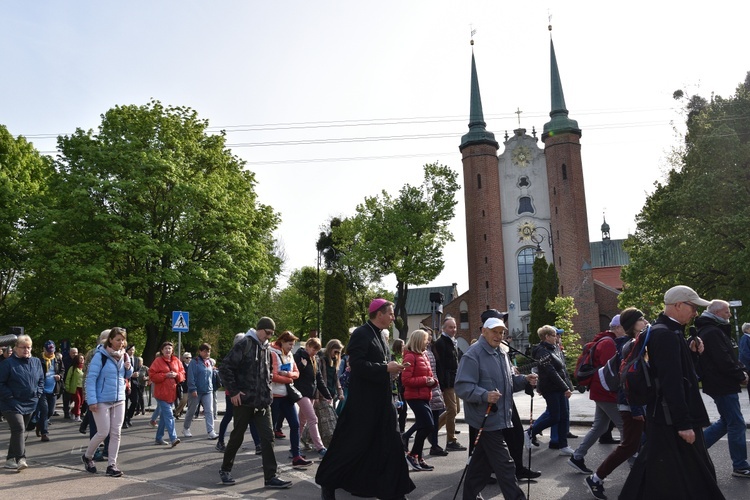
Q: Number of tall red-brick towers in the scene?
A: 2